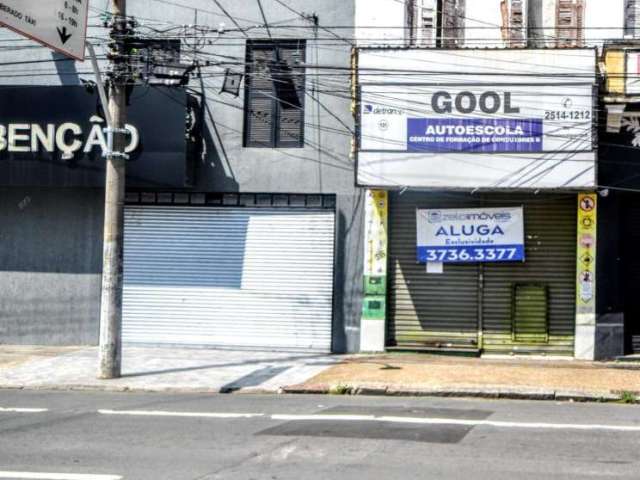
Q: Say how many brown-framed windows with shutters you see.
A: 2